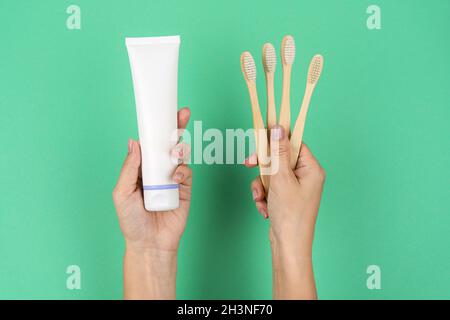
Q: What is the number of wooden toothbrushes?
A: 4